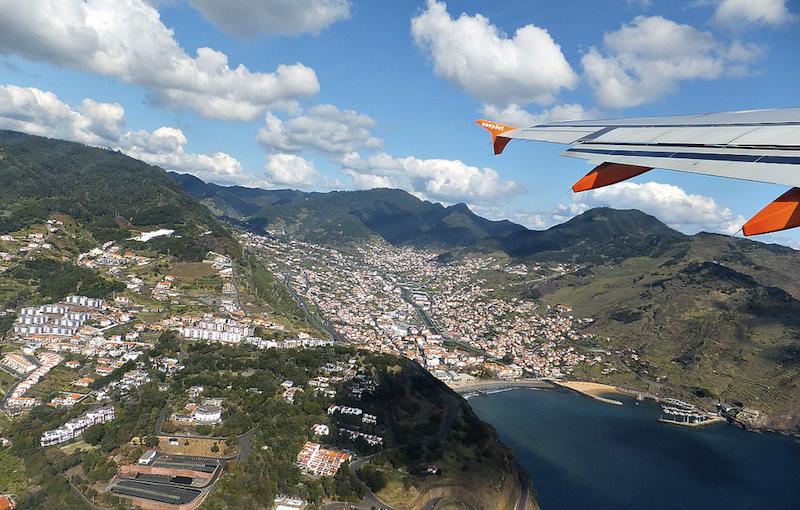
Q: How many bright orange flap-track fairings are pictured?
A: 2